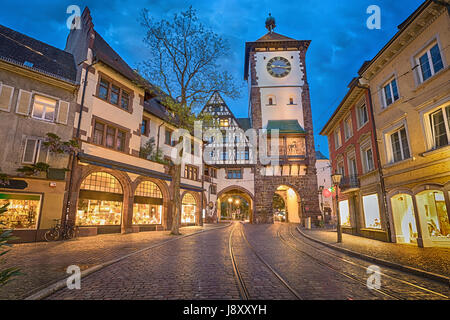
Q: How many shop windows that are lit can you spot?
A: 8